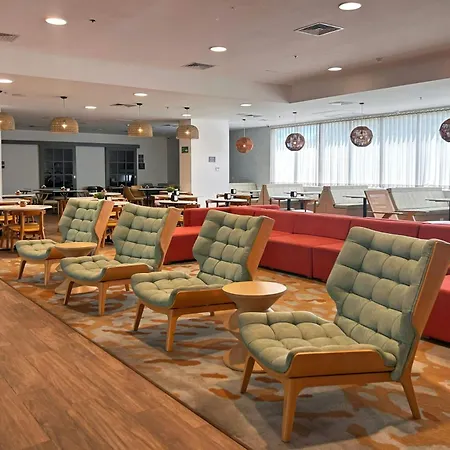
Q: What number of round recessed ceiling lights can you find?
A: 9